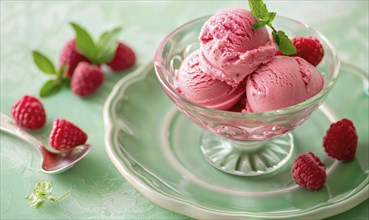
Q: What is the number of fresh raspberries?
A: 8